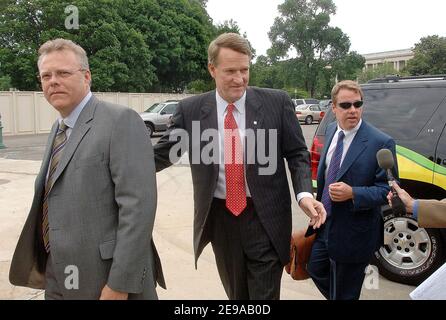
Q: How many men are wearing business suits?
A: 3